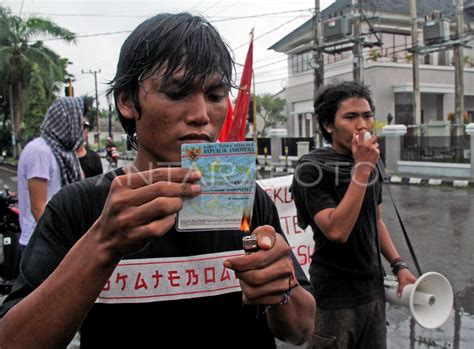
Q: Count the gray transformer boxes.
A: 2